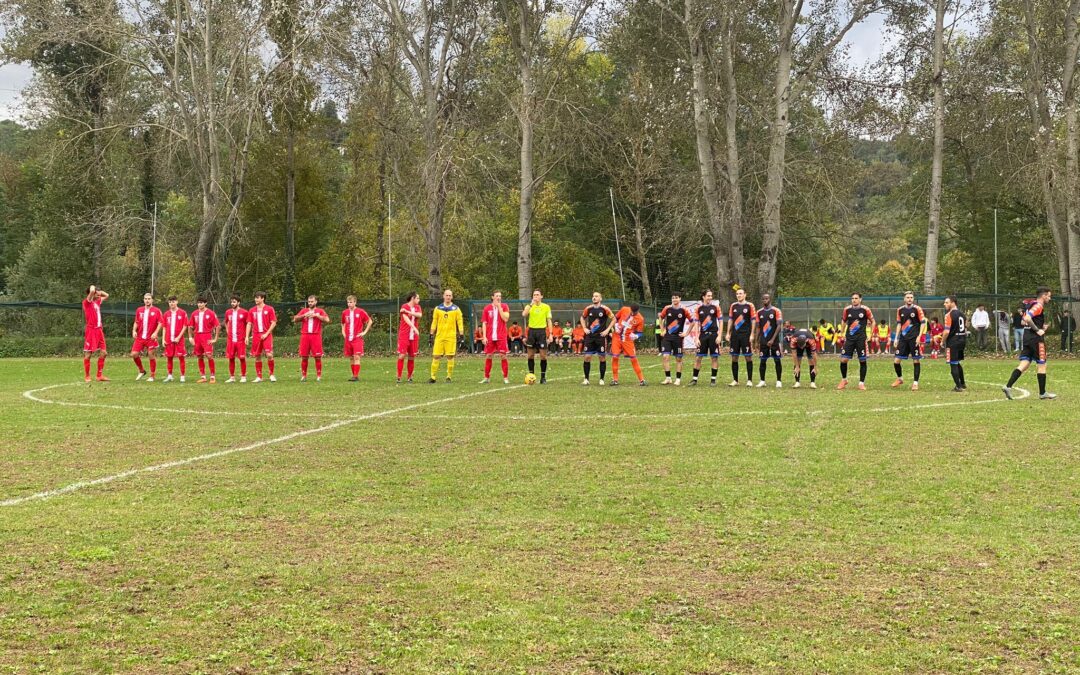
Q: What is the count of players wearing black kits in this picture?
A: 10